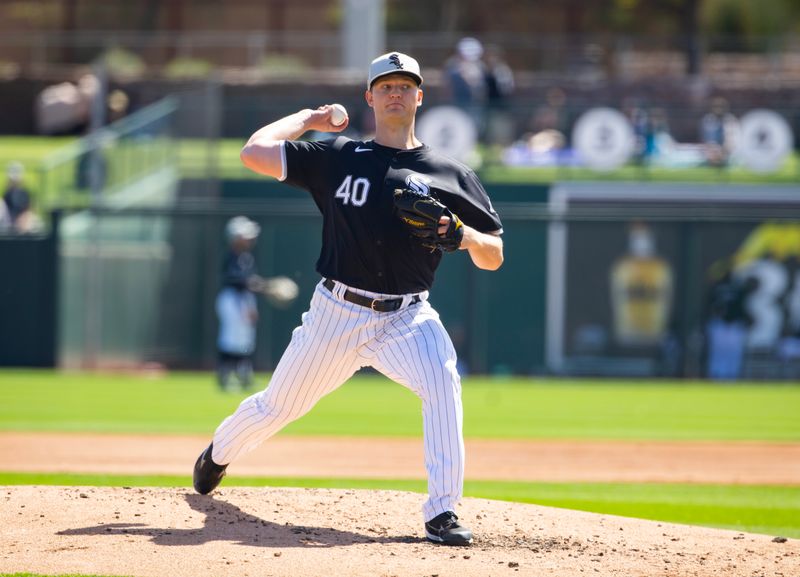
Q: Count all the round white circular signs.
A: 3